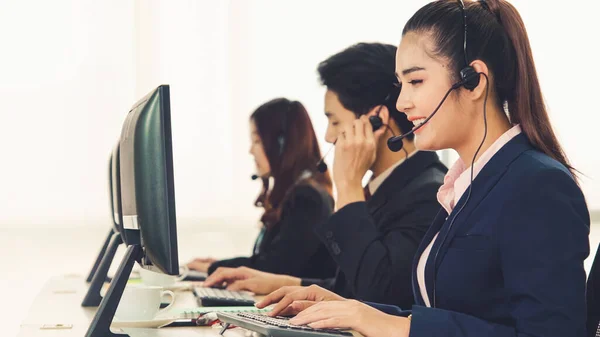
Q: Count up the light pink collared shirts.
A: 1